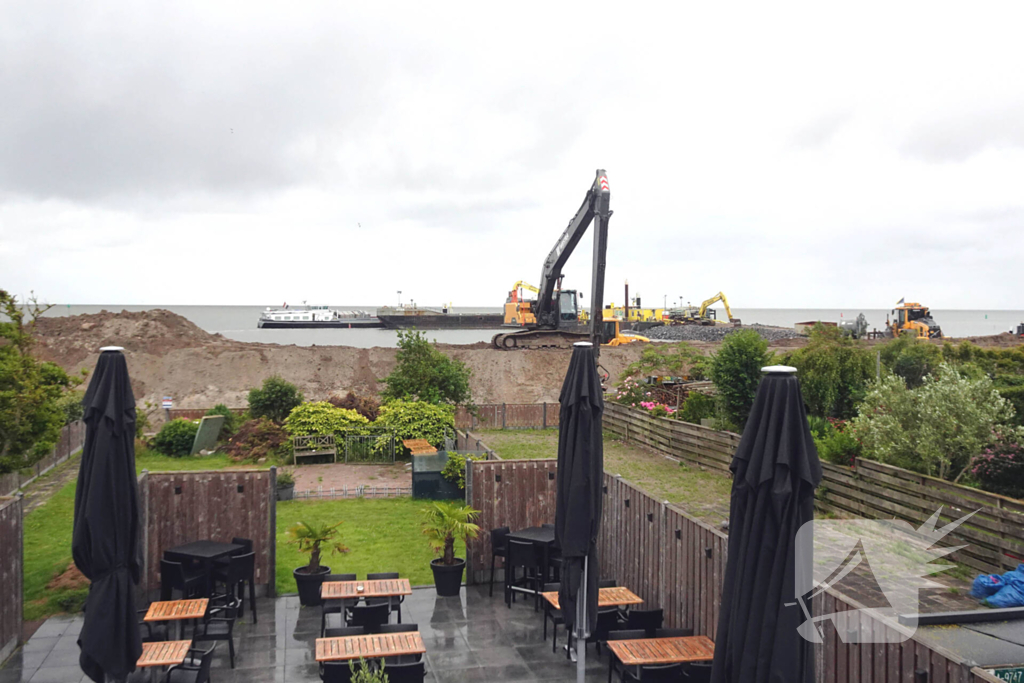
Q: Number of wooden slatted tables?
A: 6